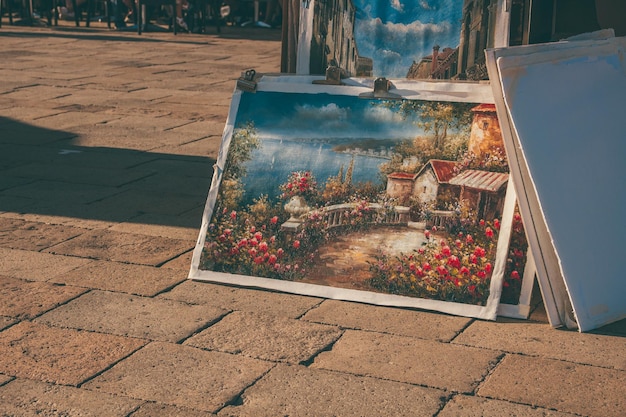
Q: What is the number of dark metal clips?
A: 3